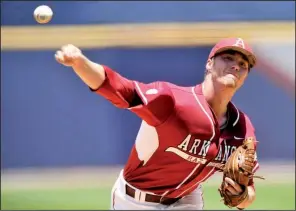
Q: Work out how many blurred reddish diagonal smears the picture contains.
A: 1